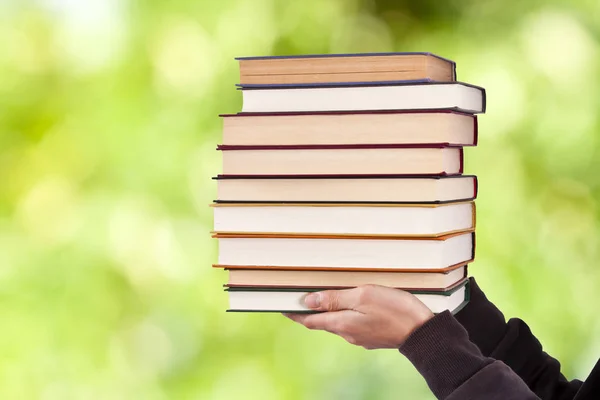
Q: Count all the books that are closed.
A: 9